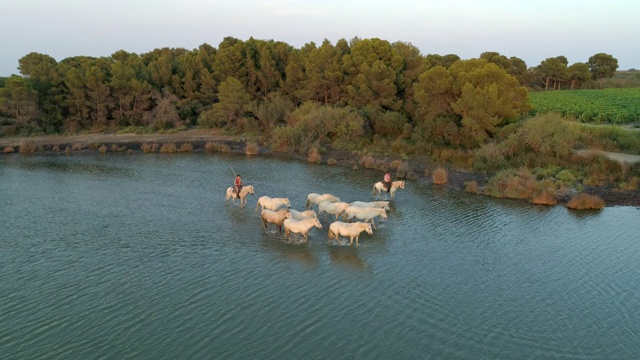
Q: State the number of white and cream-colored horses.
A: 11